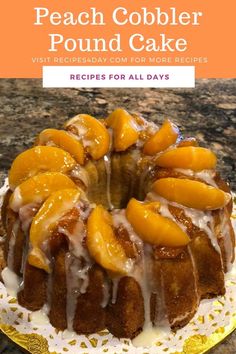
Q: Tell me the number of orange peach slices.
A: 11